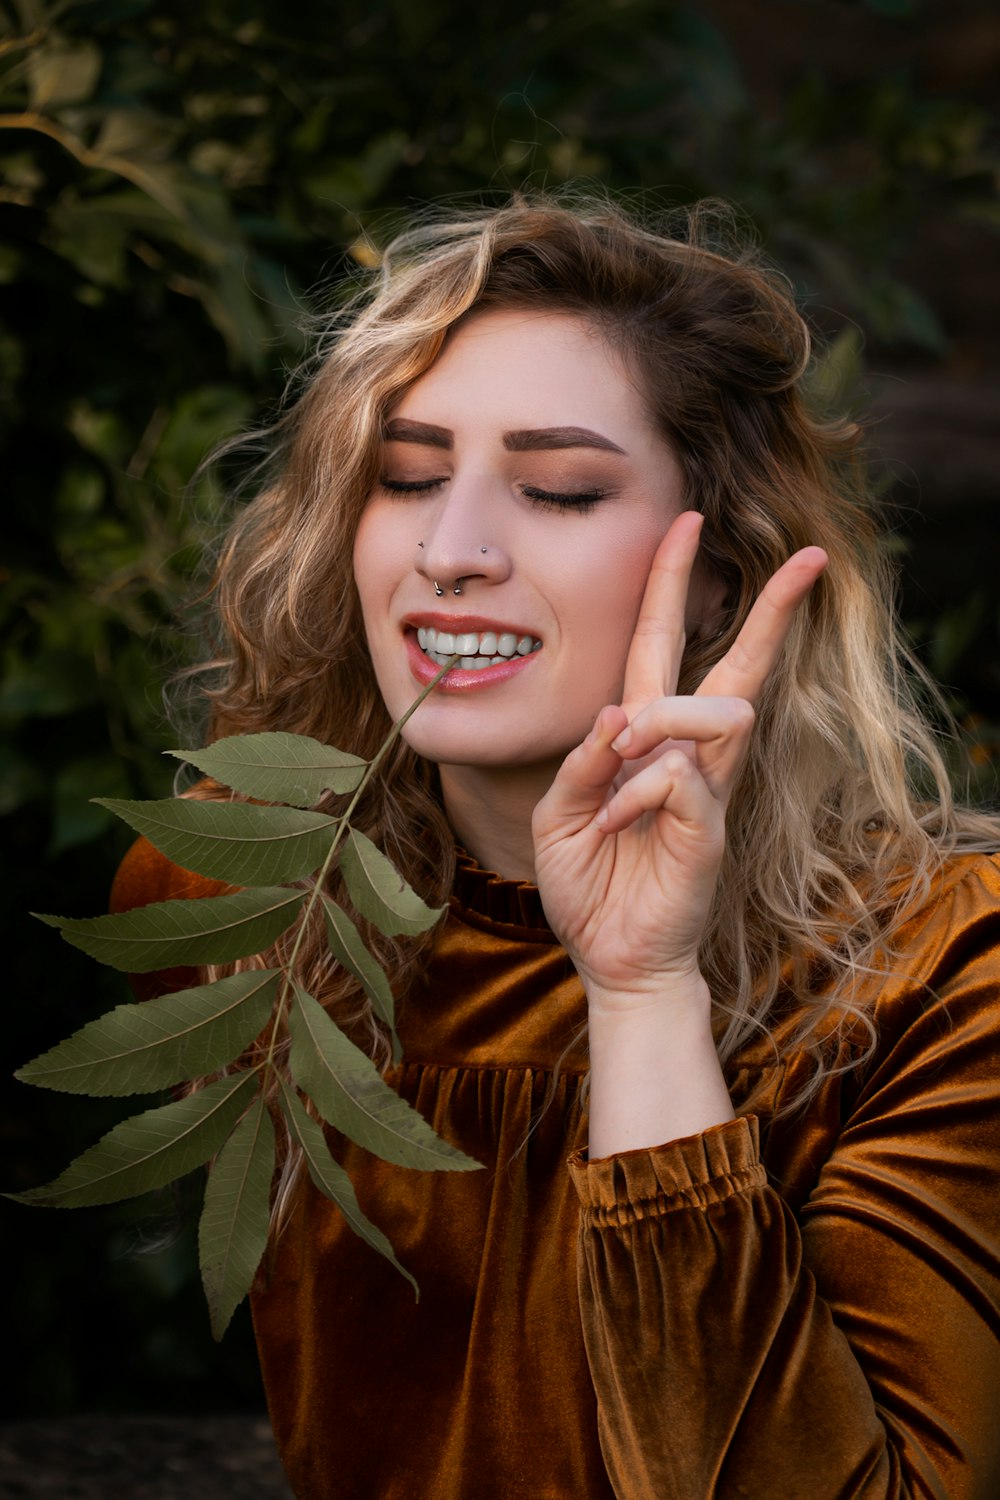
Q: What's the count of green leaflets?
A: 10